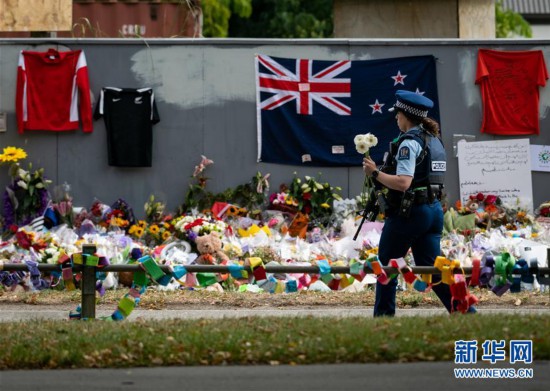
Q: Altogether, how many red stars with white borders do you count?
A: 3